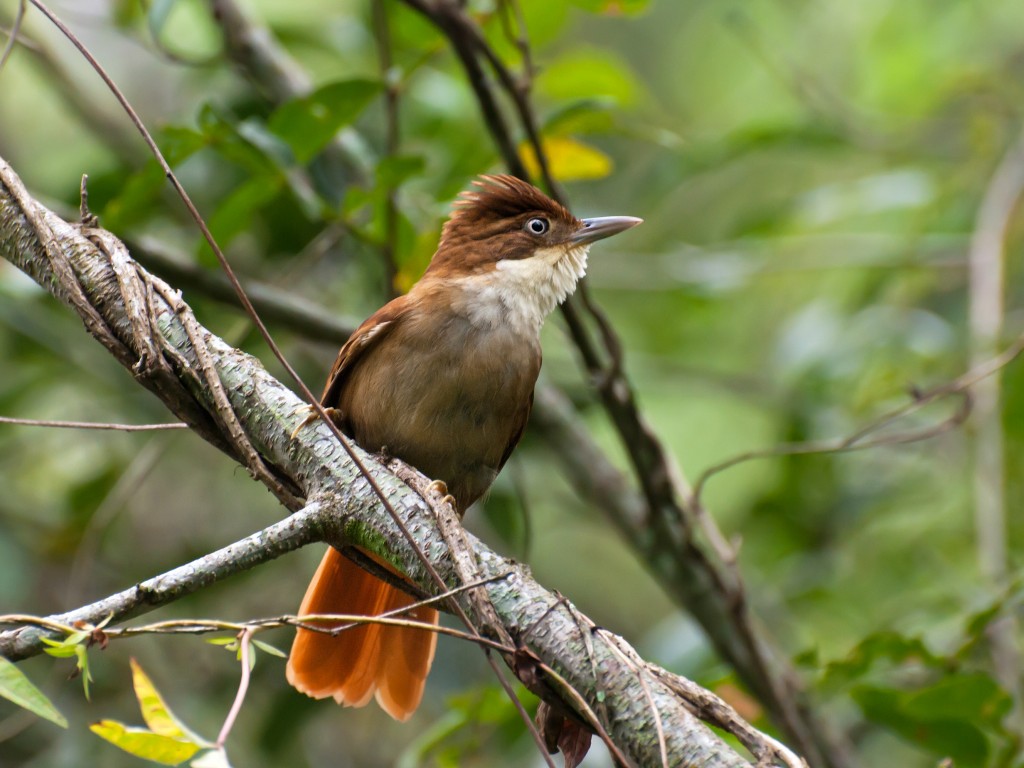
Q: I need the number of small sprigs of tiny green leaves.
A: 2